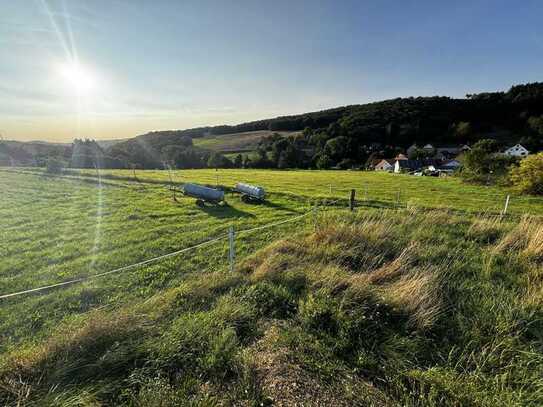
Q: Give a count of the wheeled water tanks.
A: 2